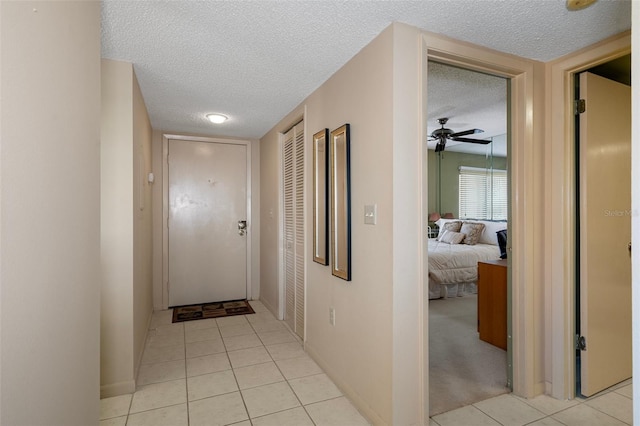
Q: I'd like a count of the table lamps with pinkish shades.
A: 2